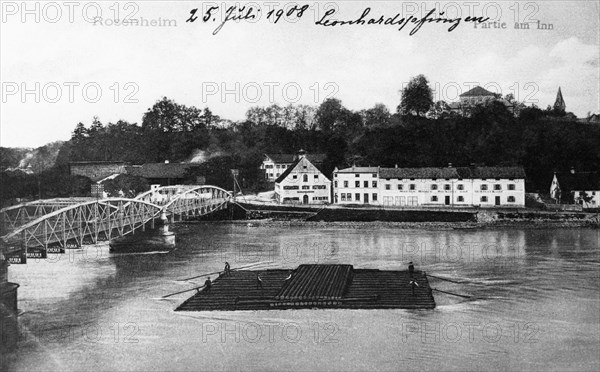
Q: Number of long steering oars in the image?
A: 4